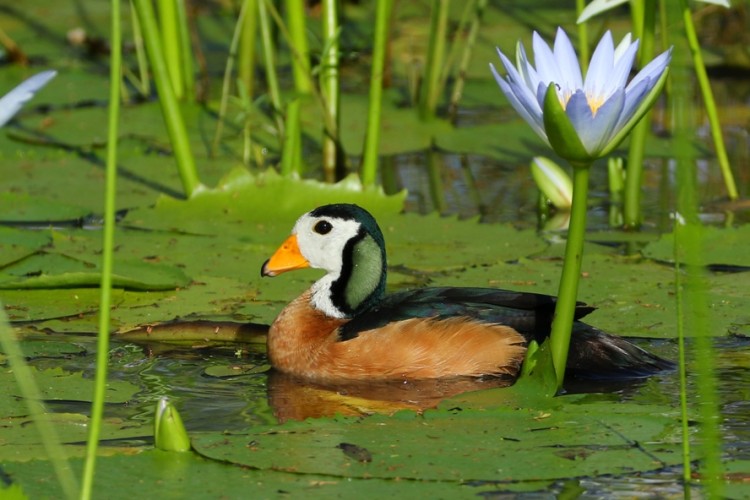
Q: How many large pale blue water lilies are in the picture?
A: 1